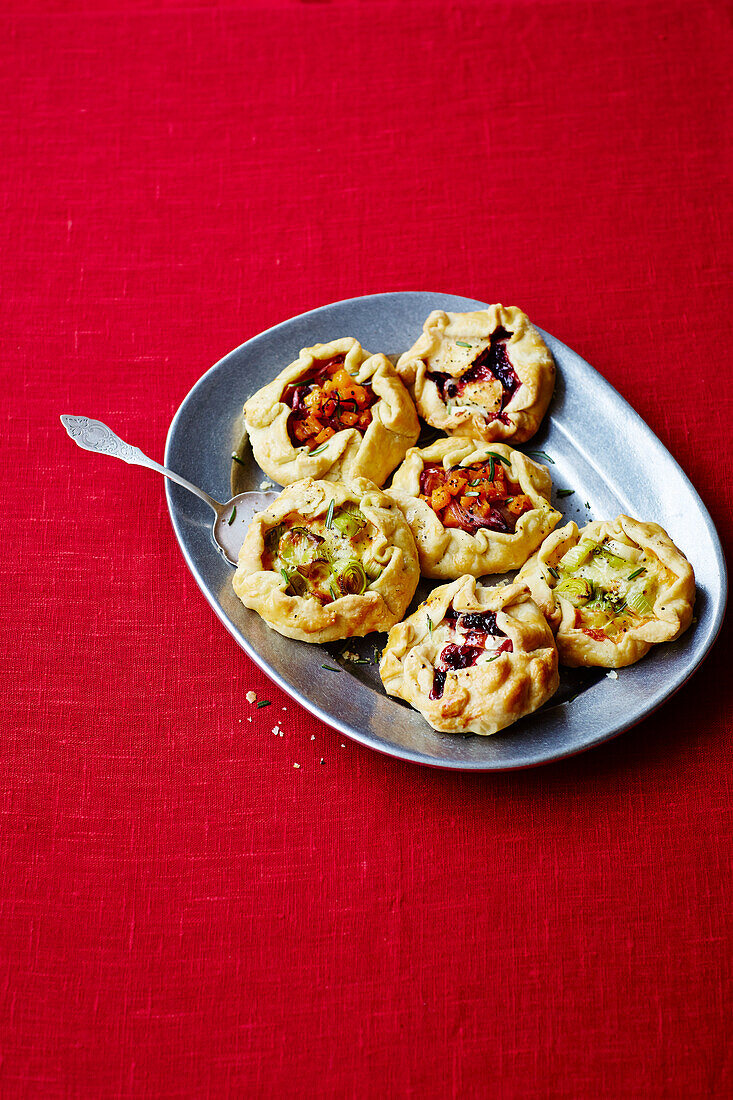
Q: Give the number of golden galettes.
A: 6